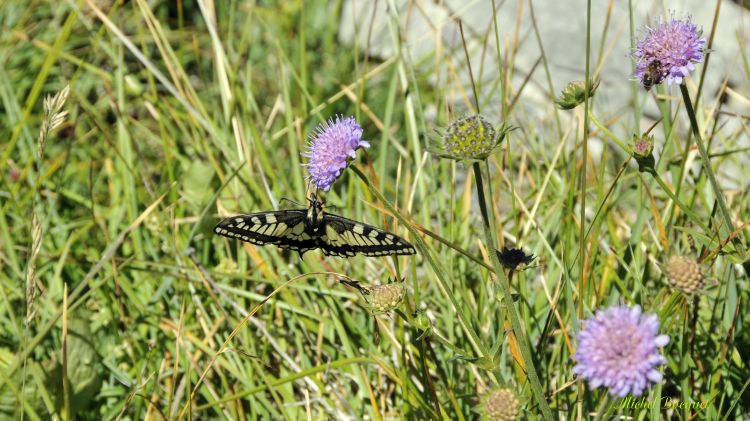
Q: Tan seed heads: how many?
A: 3